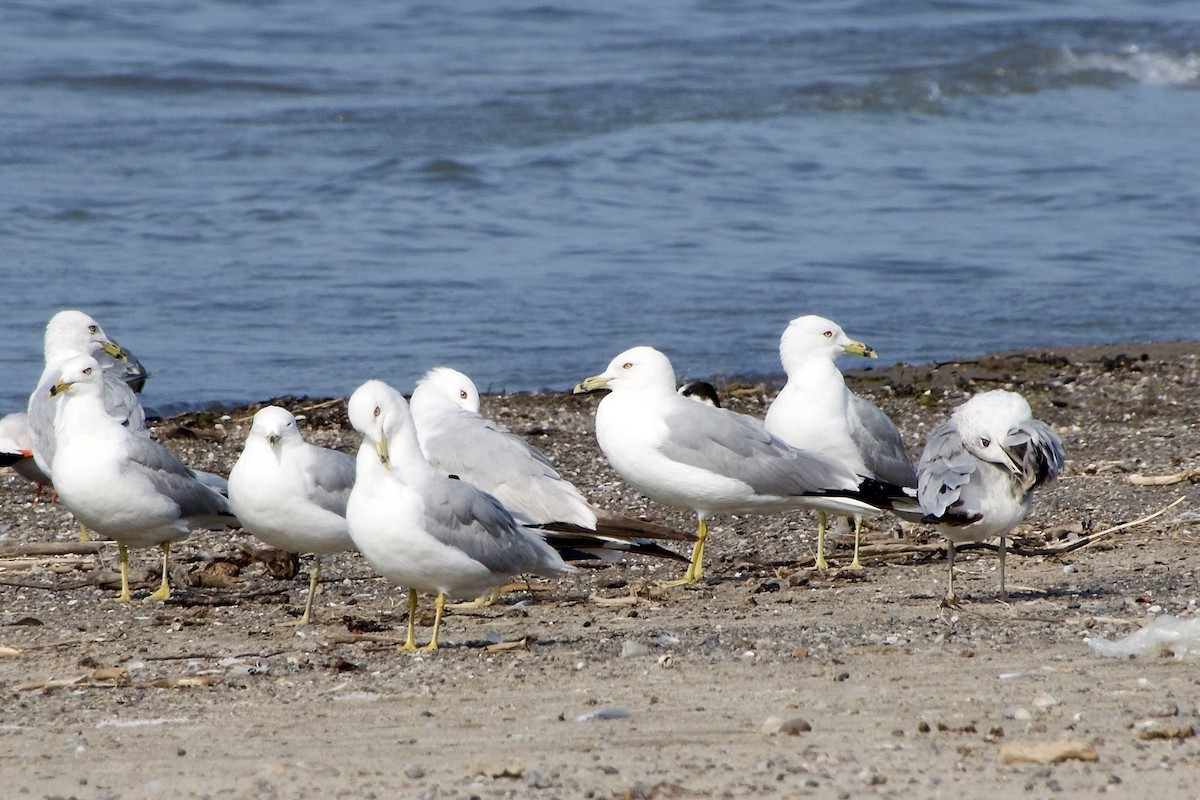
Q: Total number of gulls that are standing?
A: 8